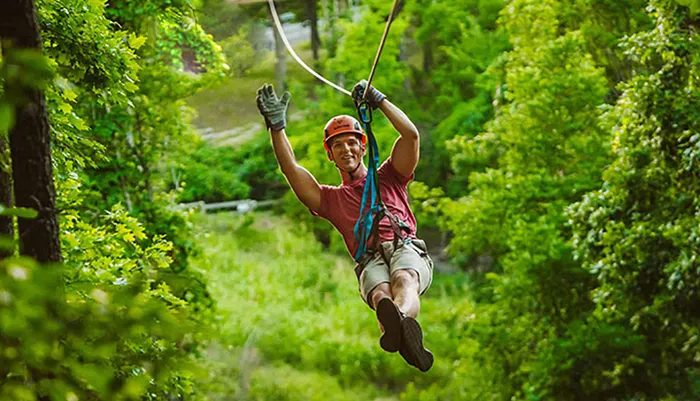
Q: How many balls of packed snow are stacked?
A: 0